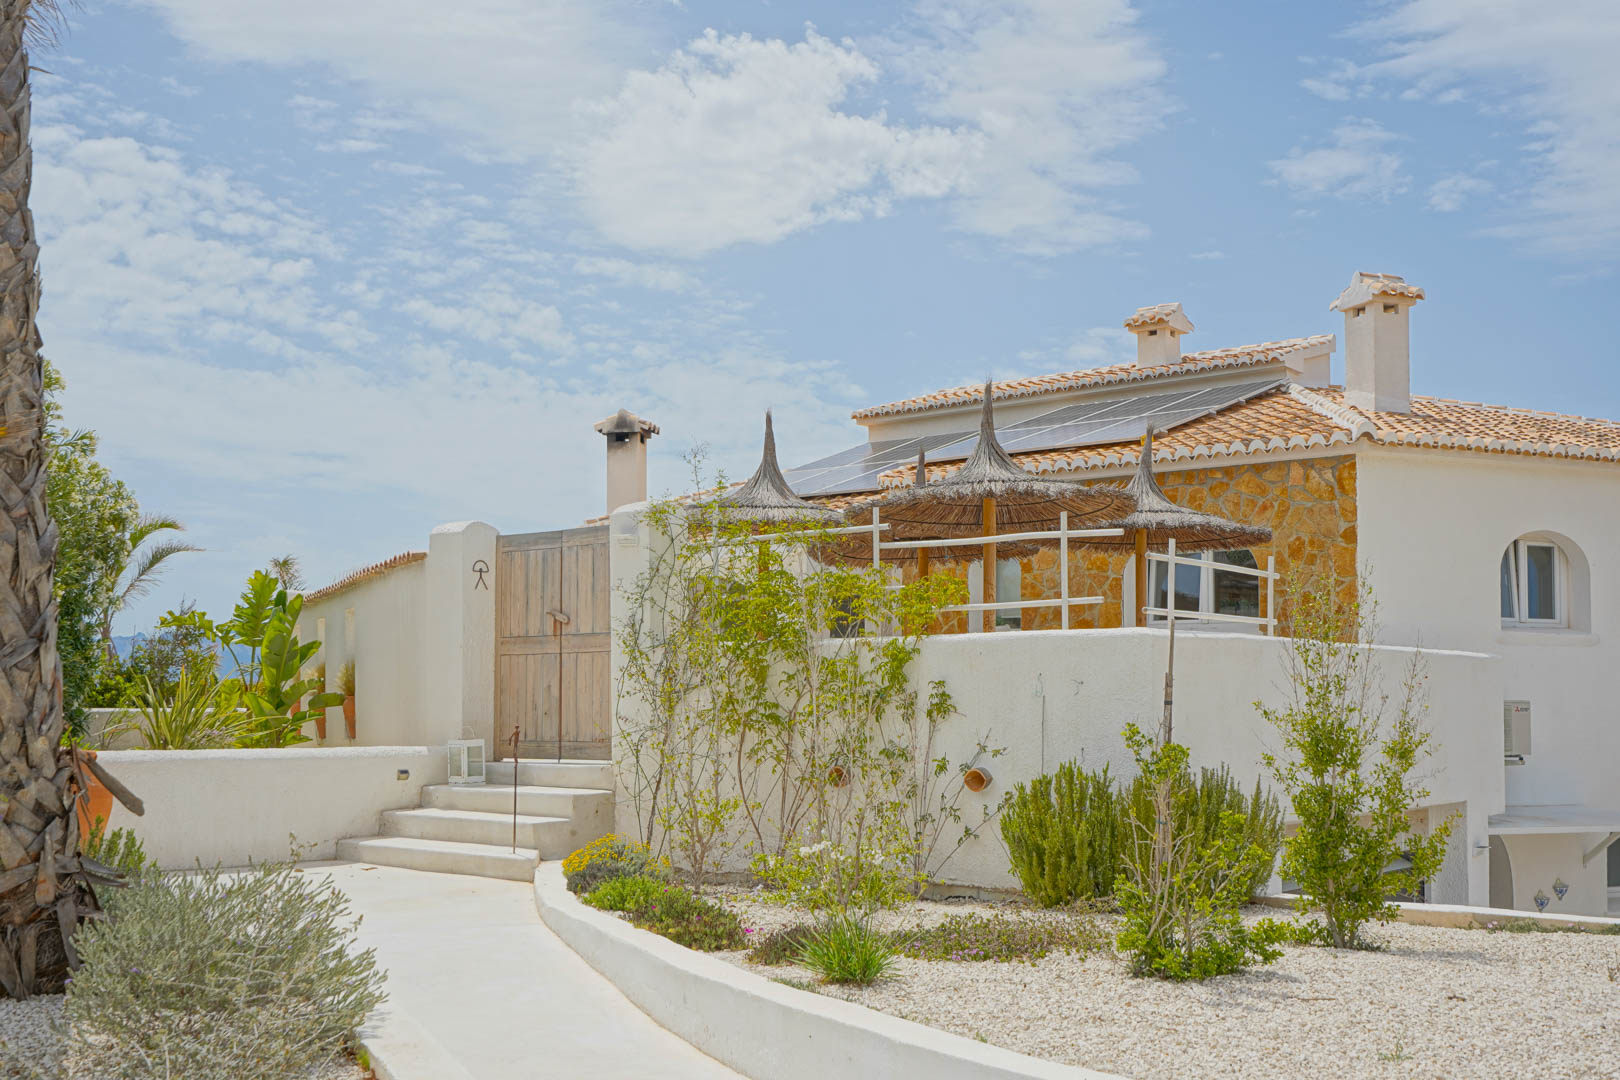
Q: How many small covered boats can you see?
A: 0